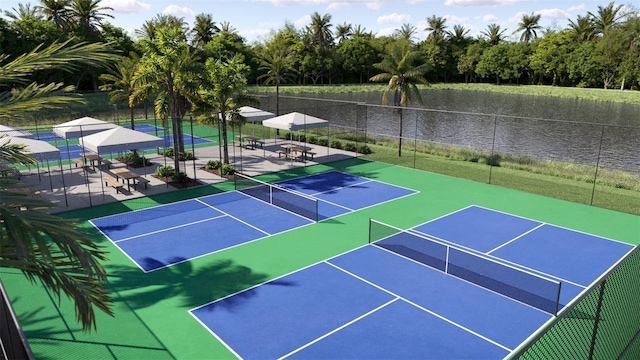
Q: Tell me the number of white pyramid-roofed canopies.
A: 6